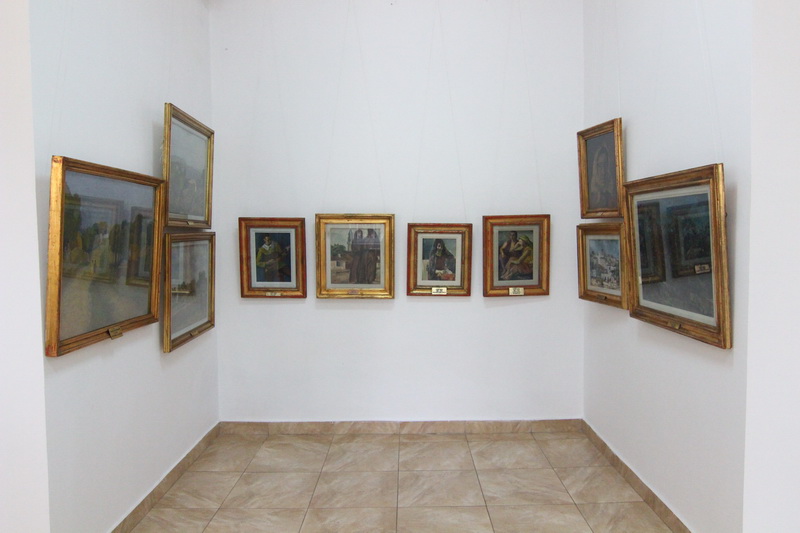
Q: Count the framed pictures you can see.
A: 10